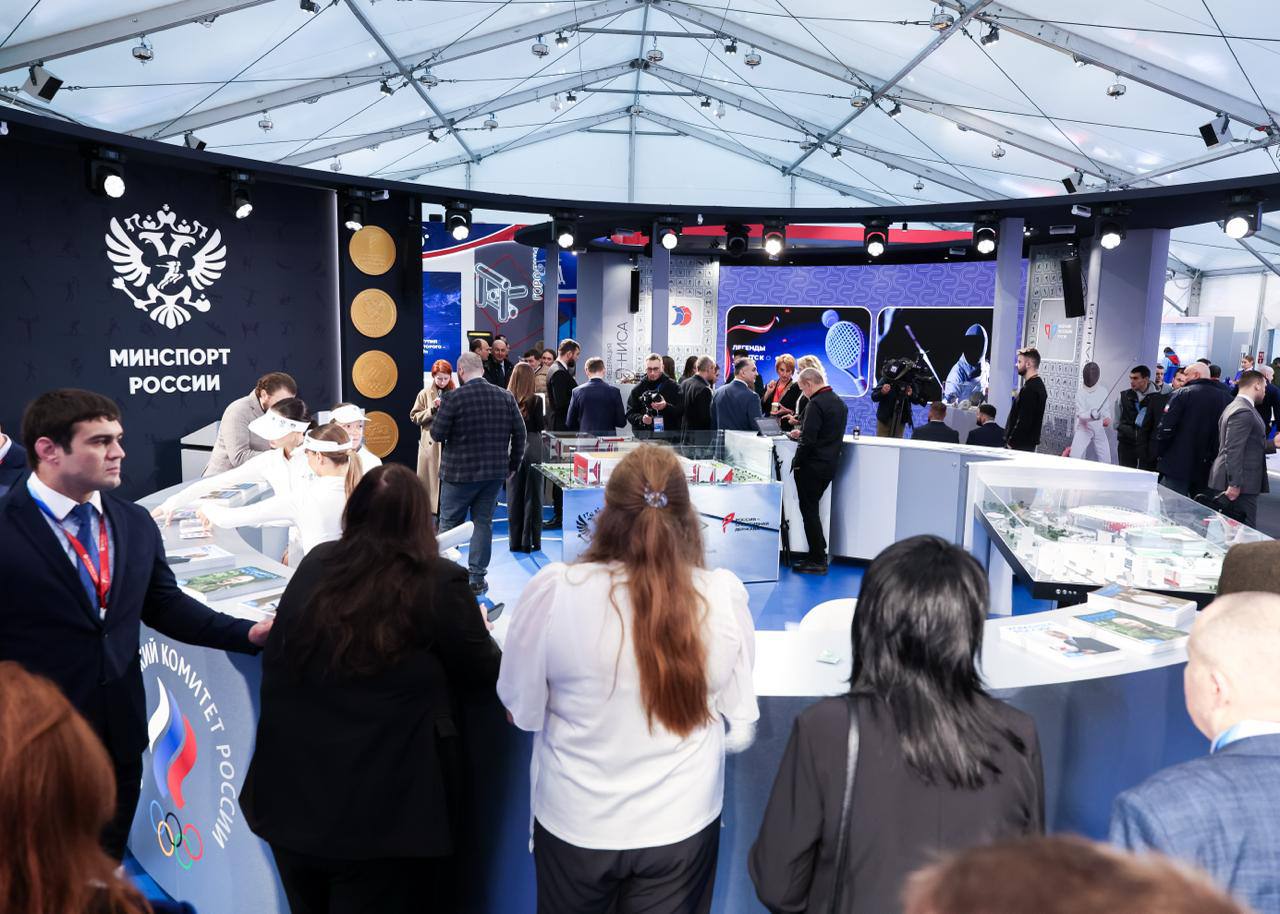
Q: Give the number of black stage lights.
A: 12